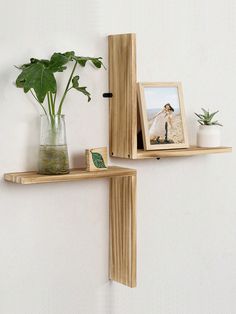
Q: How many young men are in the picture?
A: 0